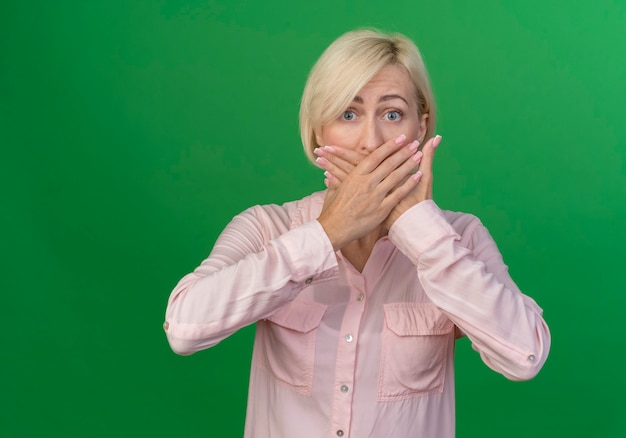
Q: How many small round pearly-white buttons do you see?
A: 7